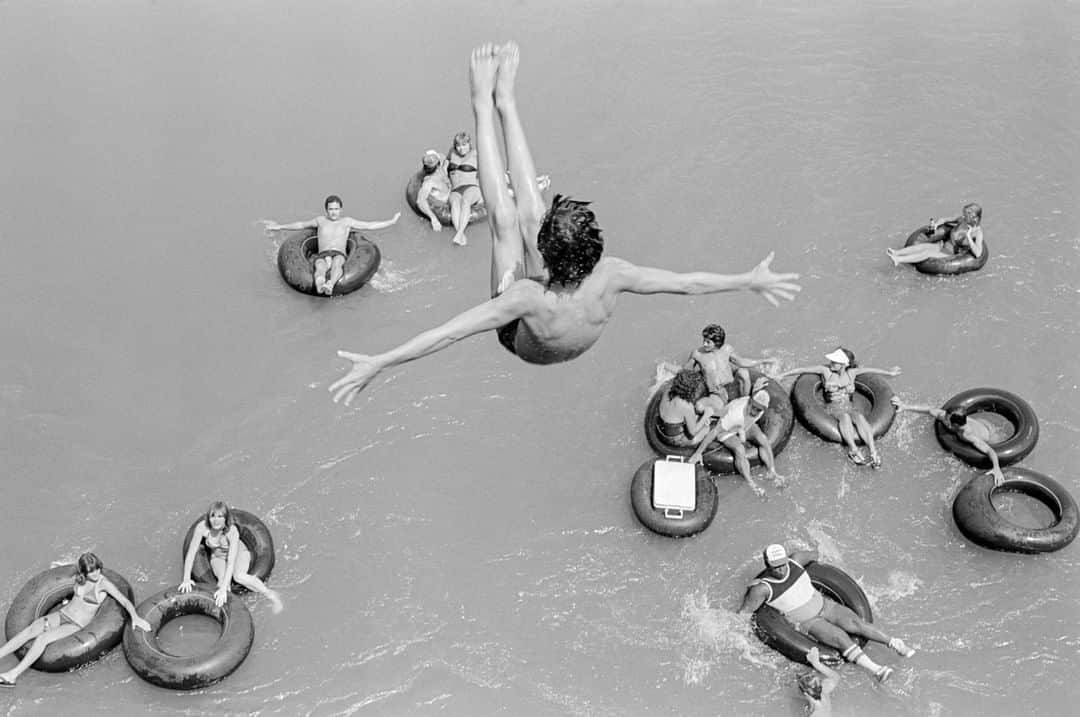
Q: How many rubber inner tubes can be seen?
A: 12